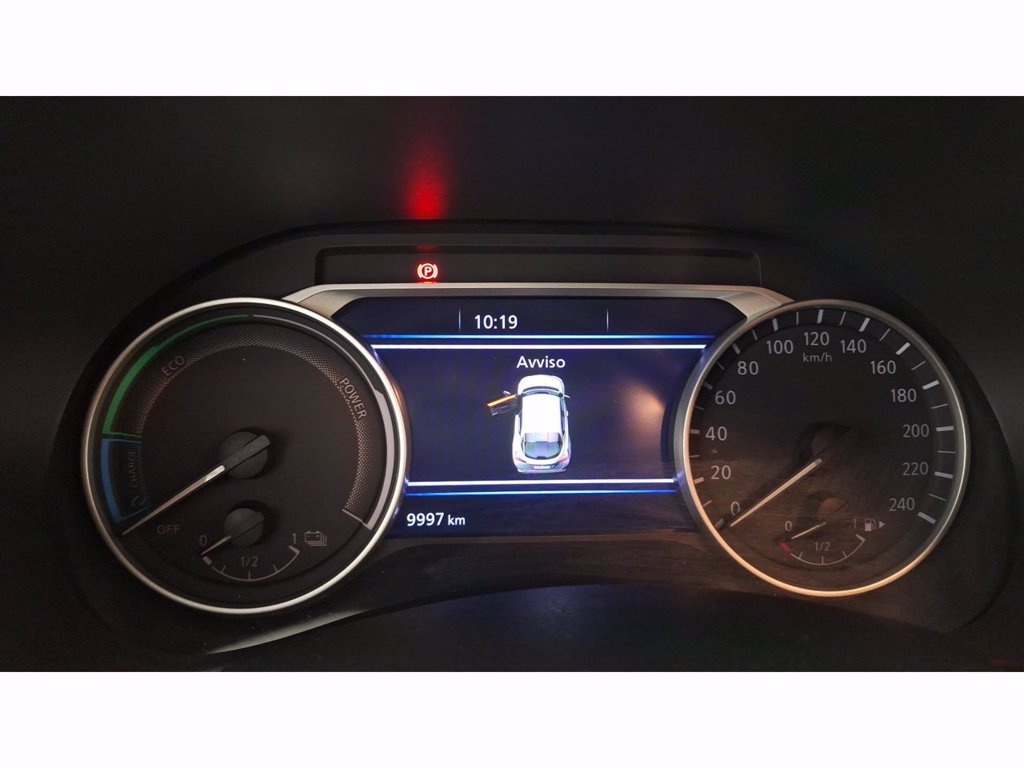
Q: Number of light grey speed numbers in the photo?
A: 13